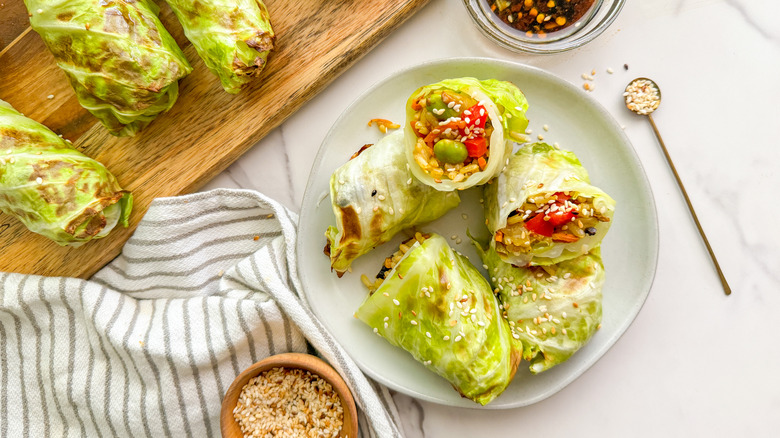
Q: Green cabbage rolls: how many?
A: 8